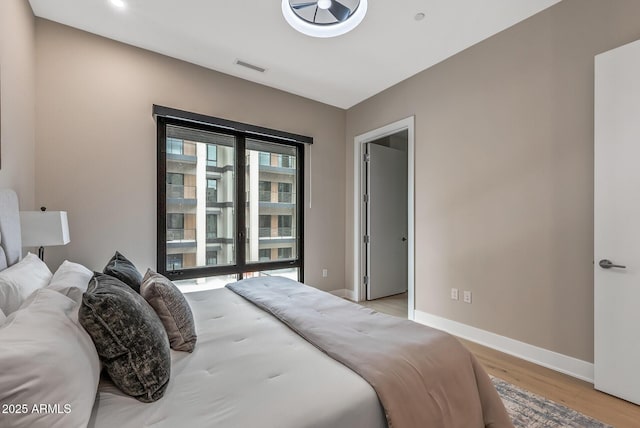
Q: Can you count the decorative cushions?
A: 3